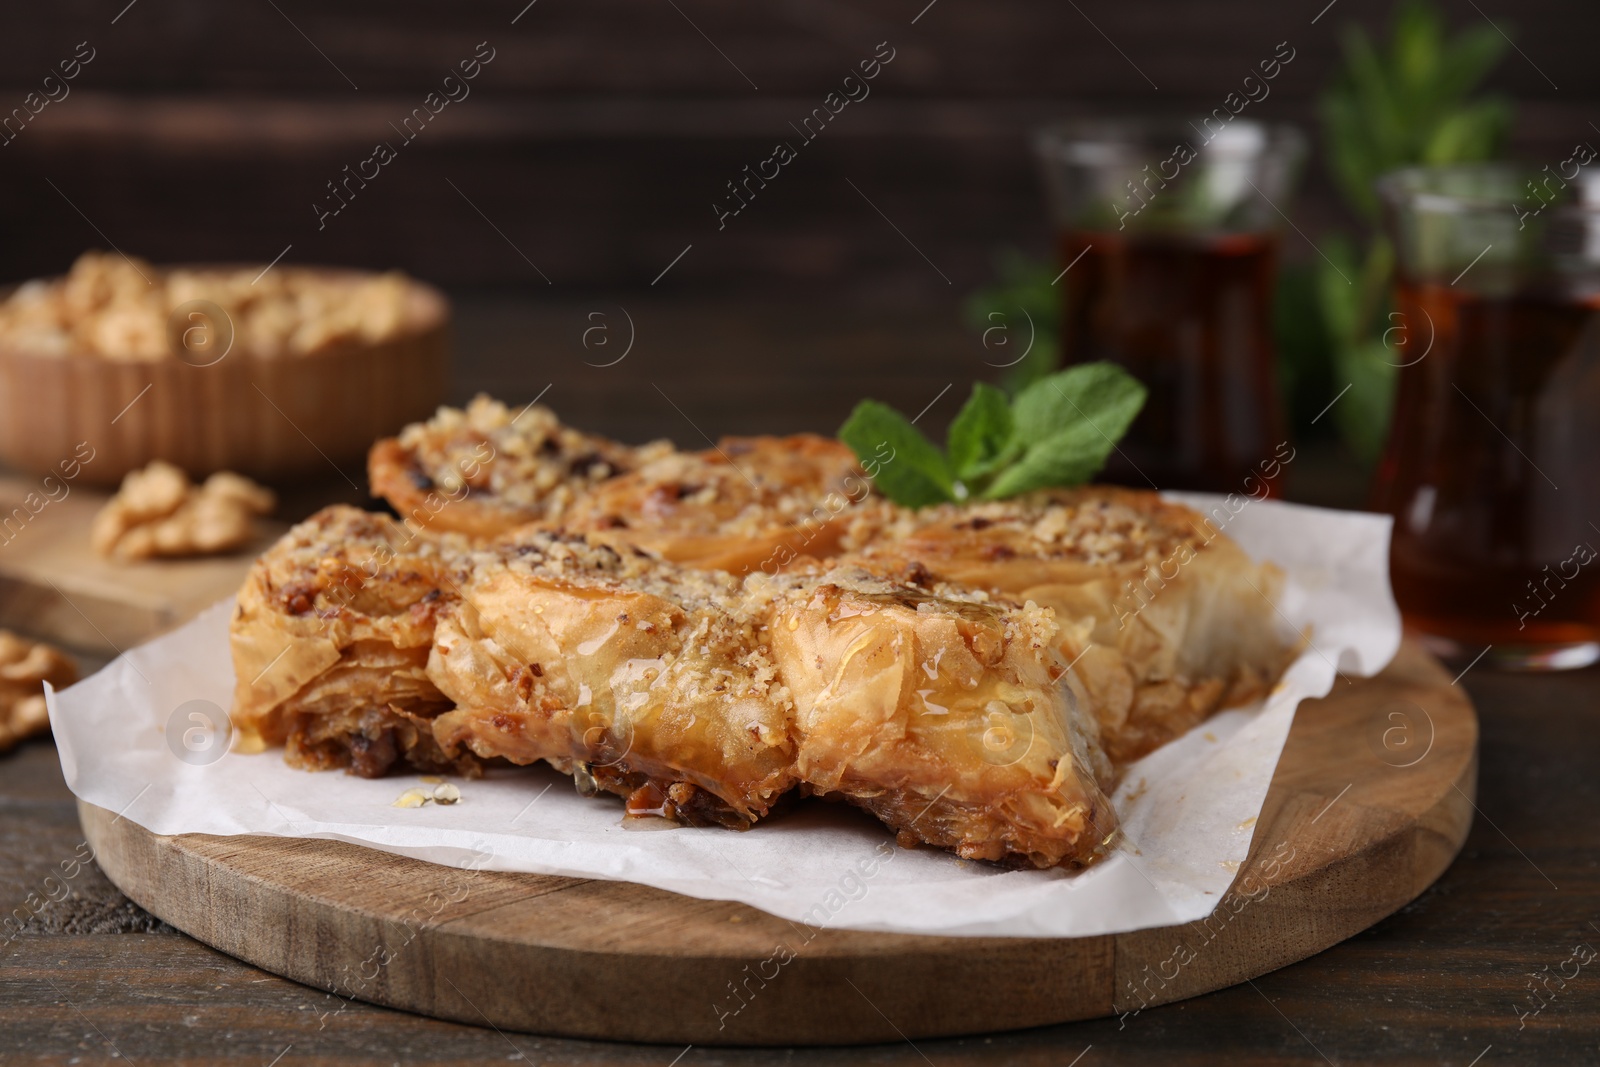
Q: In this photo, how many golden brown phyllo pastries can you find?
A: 6